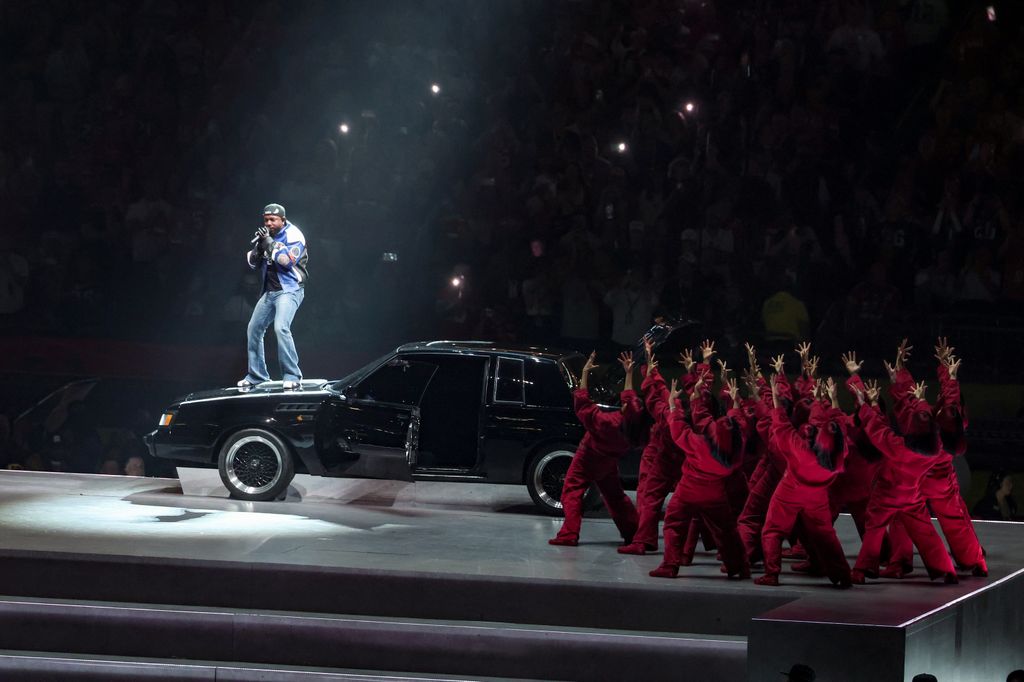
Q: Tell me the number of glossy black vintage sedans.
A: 1